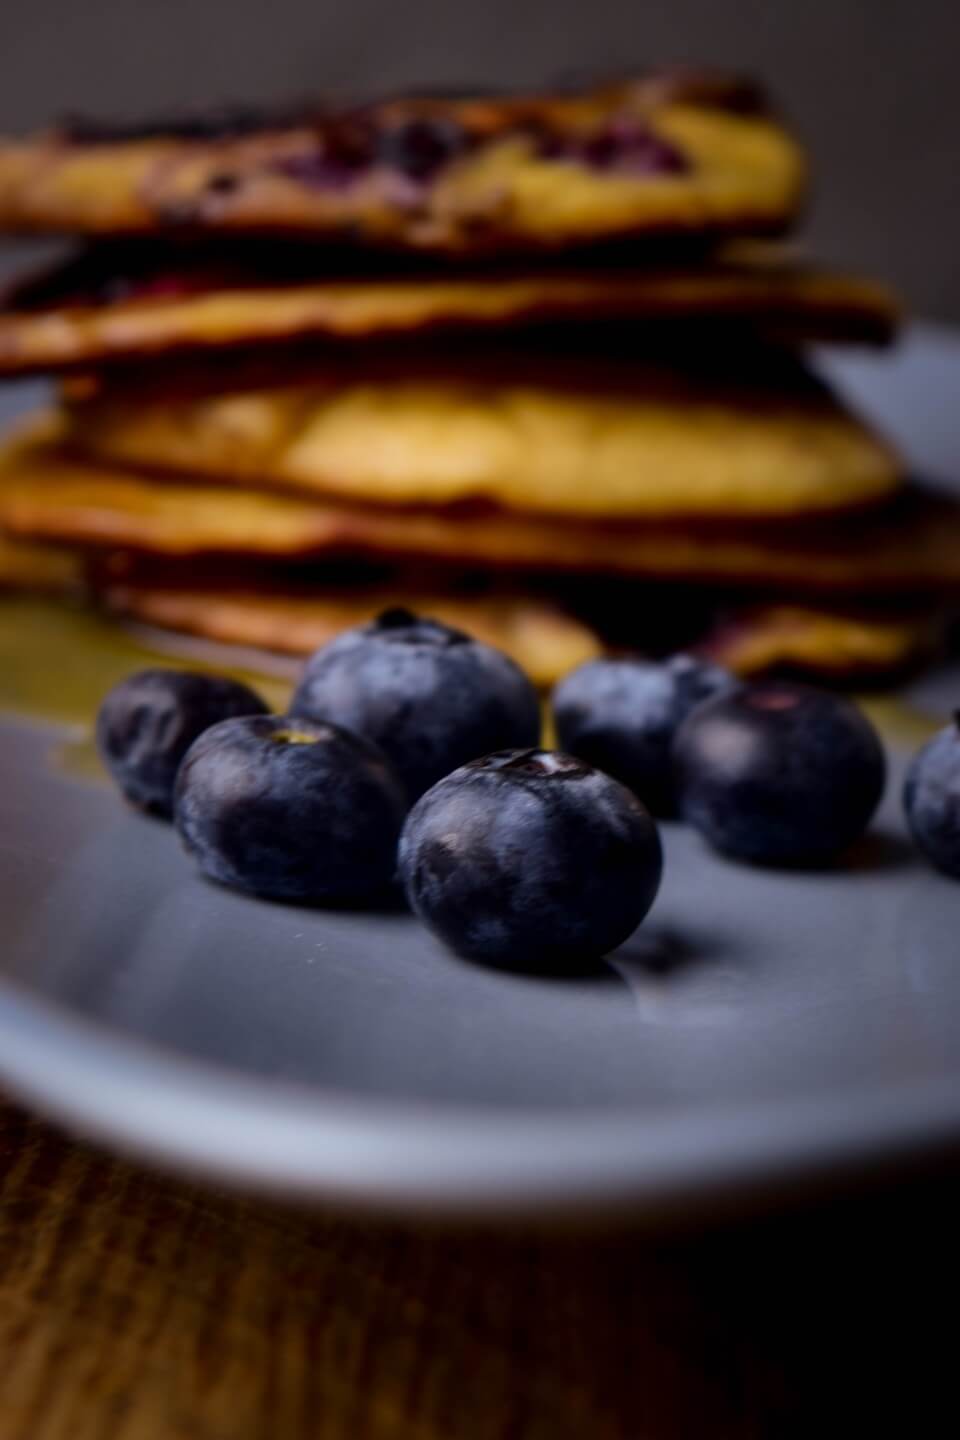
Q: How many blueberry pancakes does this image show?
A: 5